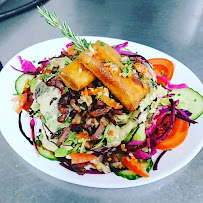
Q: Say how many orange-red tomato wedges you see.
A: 2